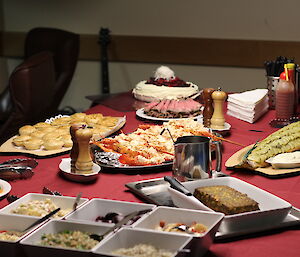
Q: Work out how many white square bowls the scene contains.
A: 6